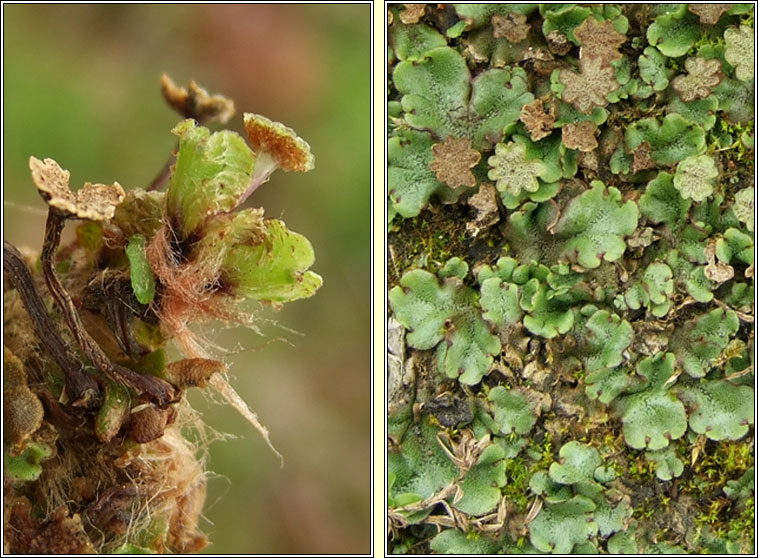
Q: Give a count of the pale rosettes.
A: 4